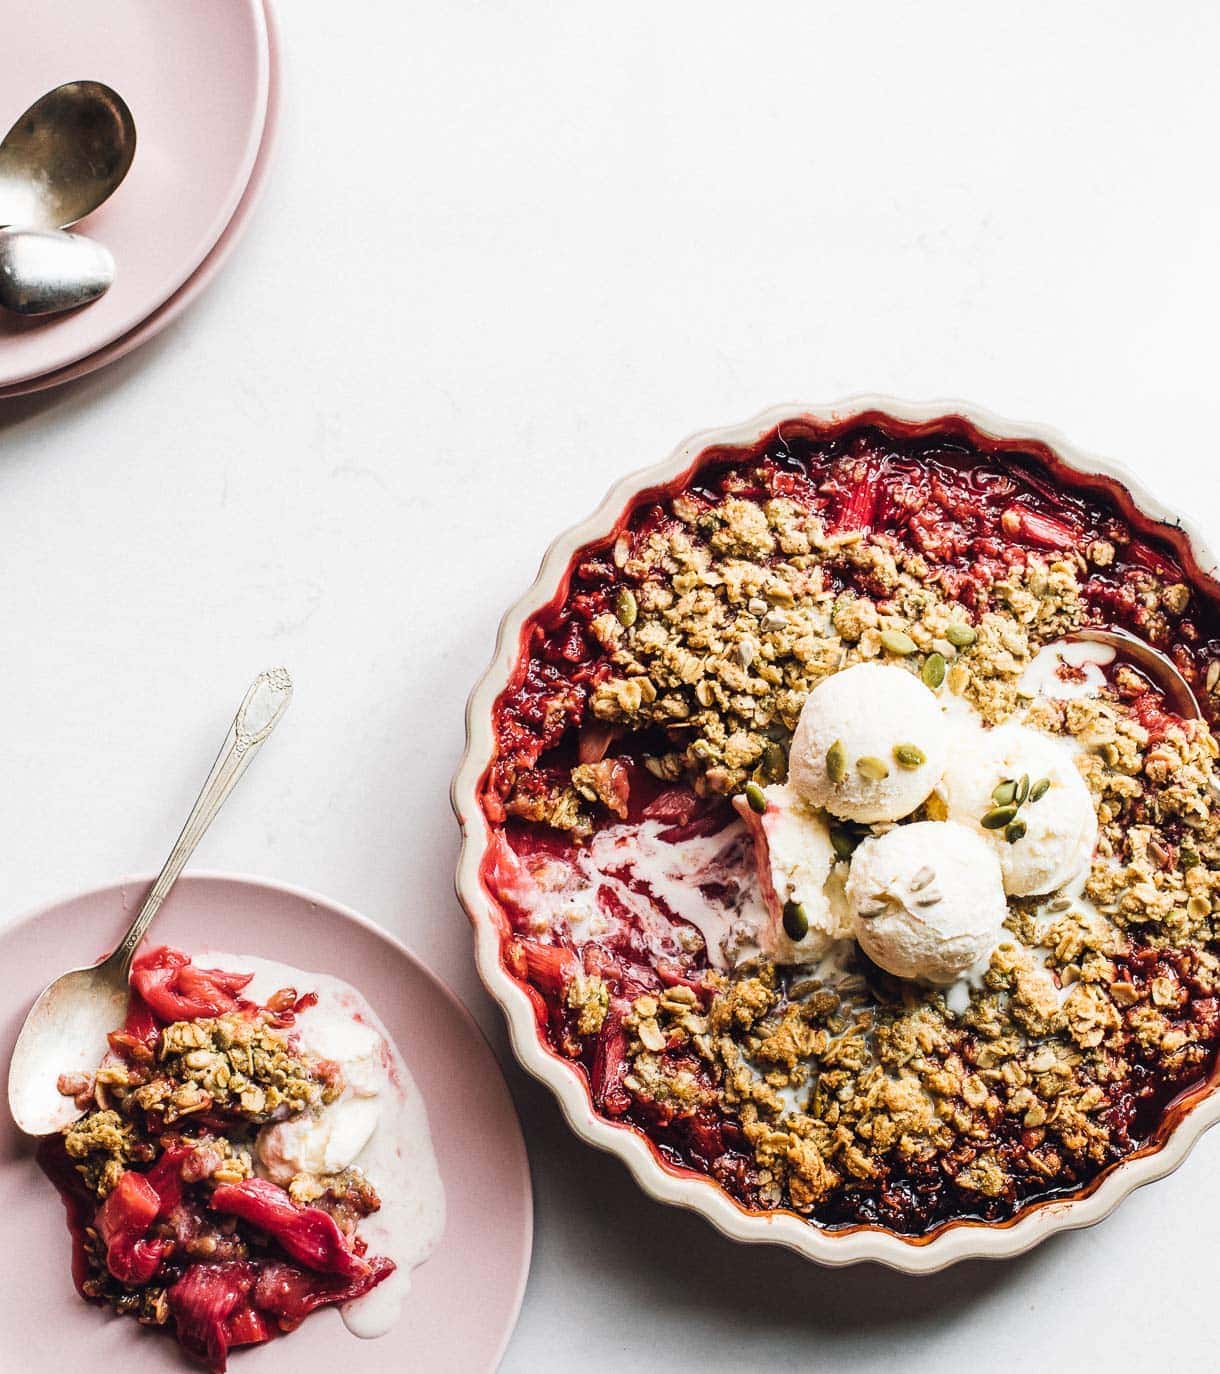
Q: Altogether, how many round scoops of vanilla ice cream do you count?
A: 3